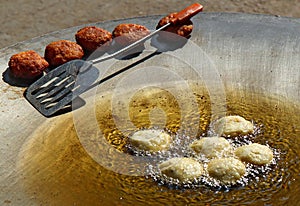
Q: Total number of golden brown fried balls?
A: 5